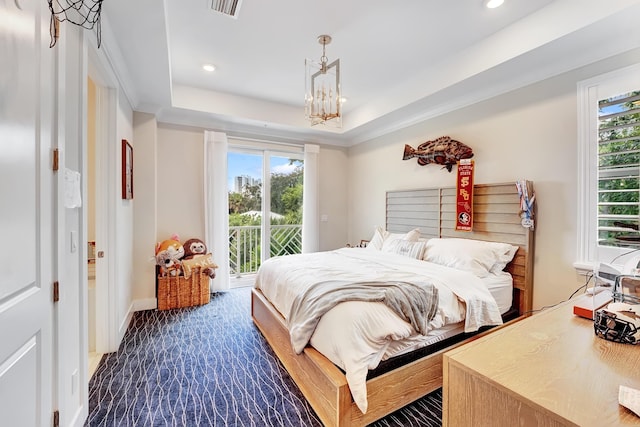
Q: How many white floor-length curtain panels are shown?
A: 2